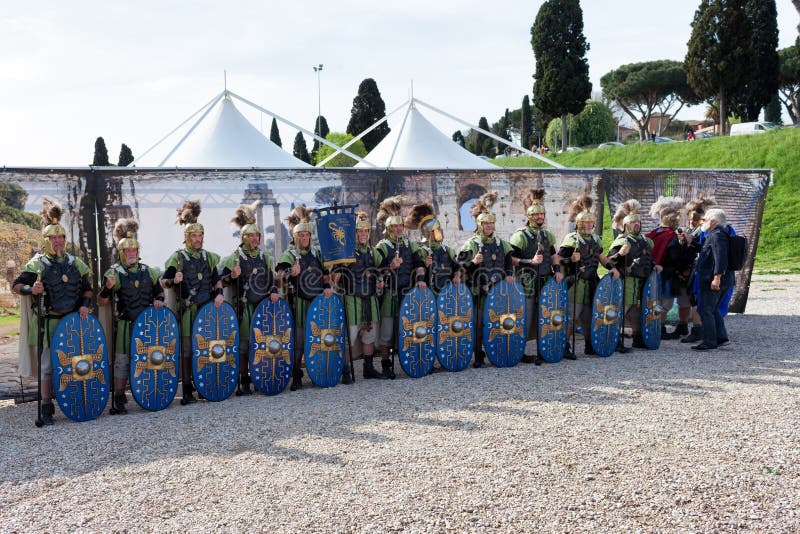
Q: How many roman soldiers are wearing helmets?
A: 14